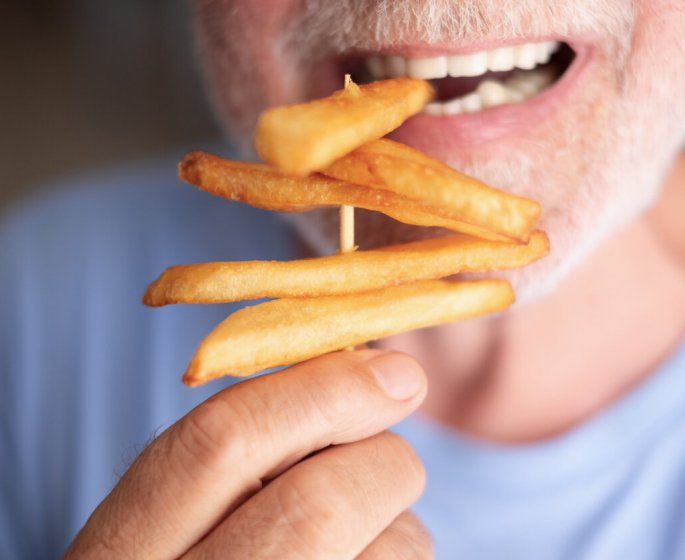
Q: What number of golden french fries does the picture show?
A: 5